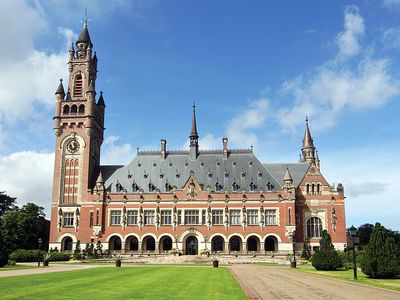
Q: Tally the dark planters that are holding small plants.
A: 4